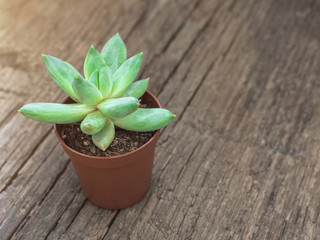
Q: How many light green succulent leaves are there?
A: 13